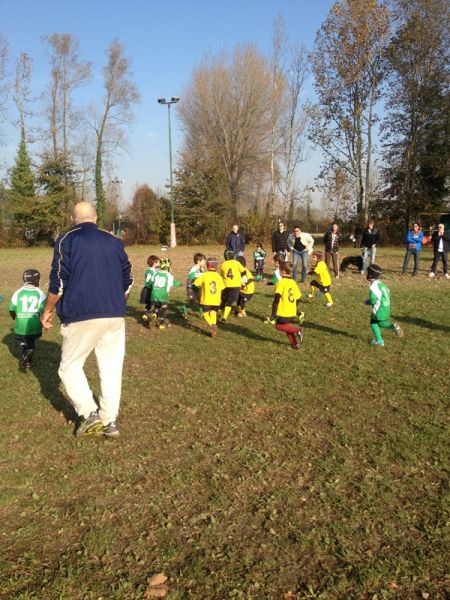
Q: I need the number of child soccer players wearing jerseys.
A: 12